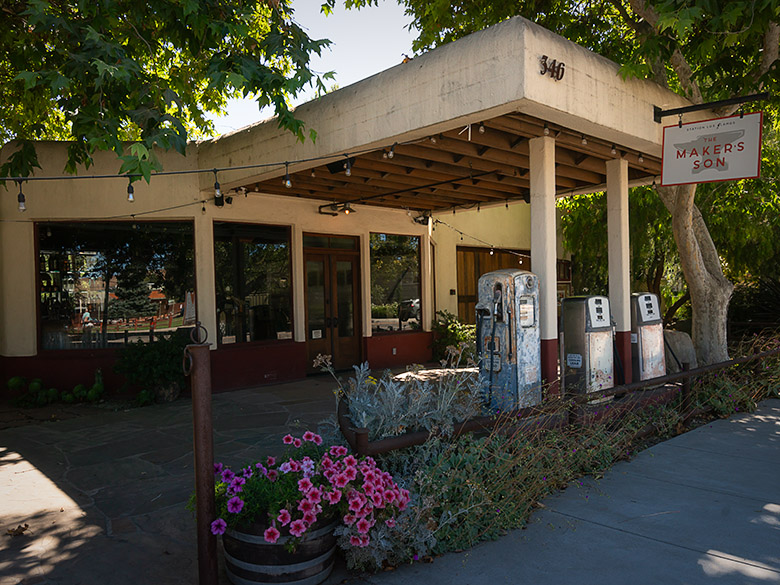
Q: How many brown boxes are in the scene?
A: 0